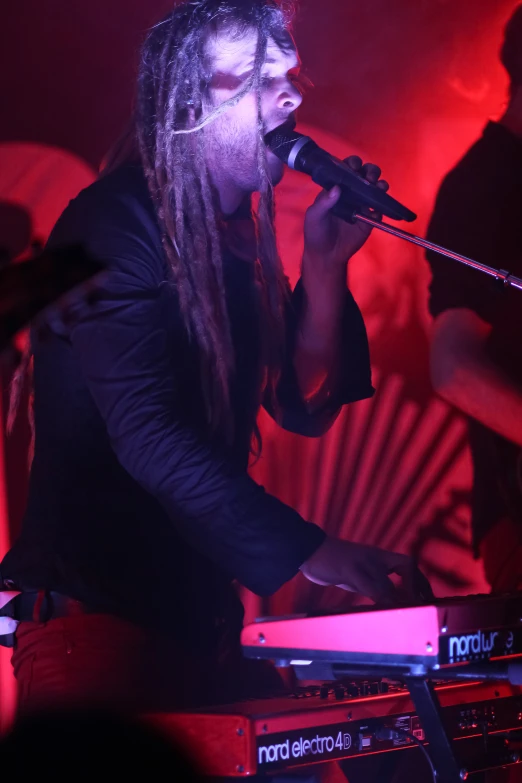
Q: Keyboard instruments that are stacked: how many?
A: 2